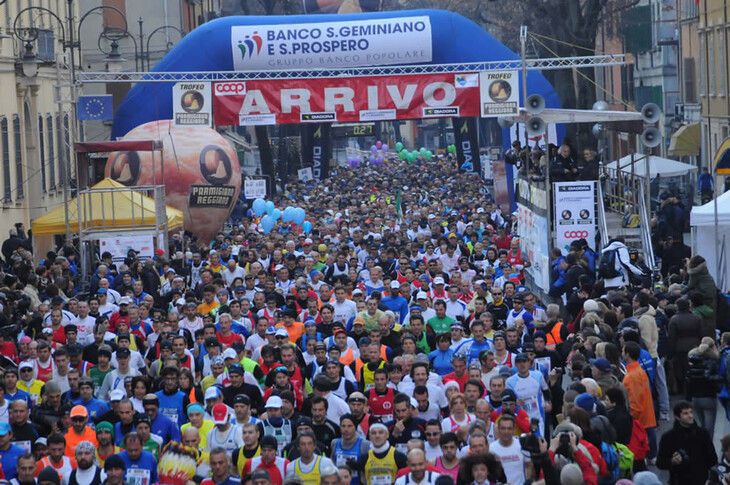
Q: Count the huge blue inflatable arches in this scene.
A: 1